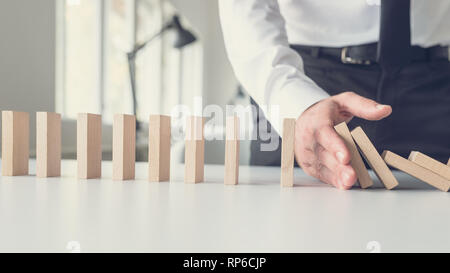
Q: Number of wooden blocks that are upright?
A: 8